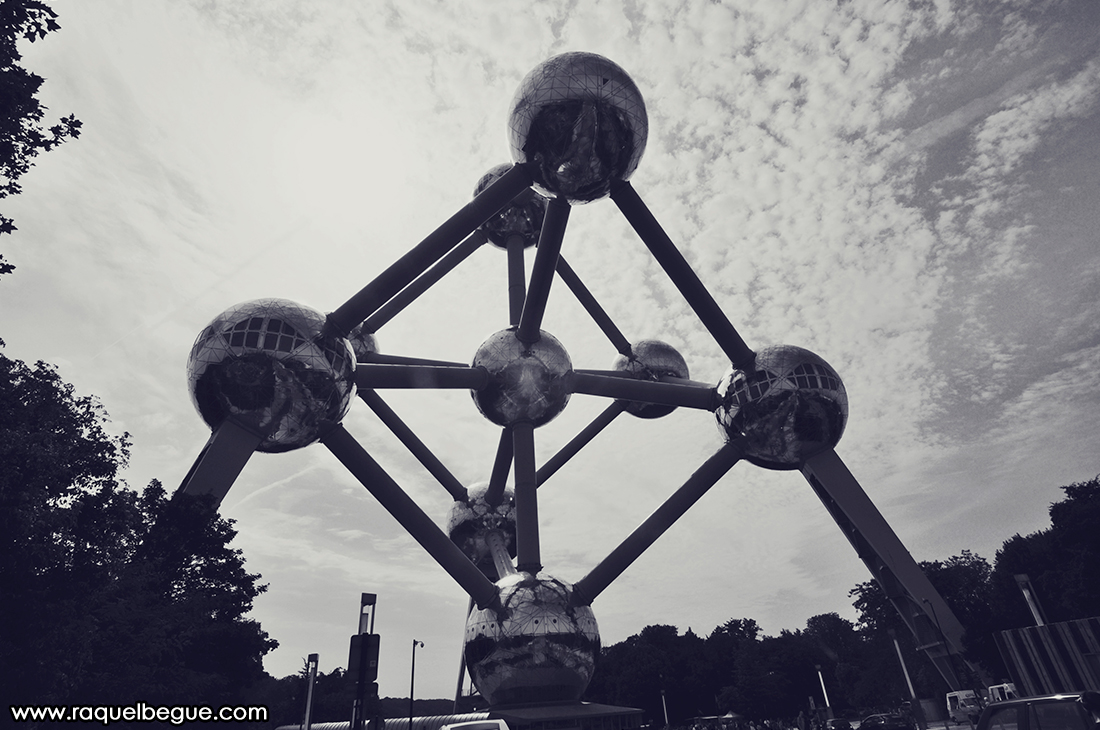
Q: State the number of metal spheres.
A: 9